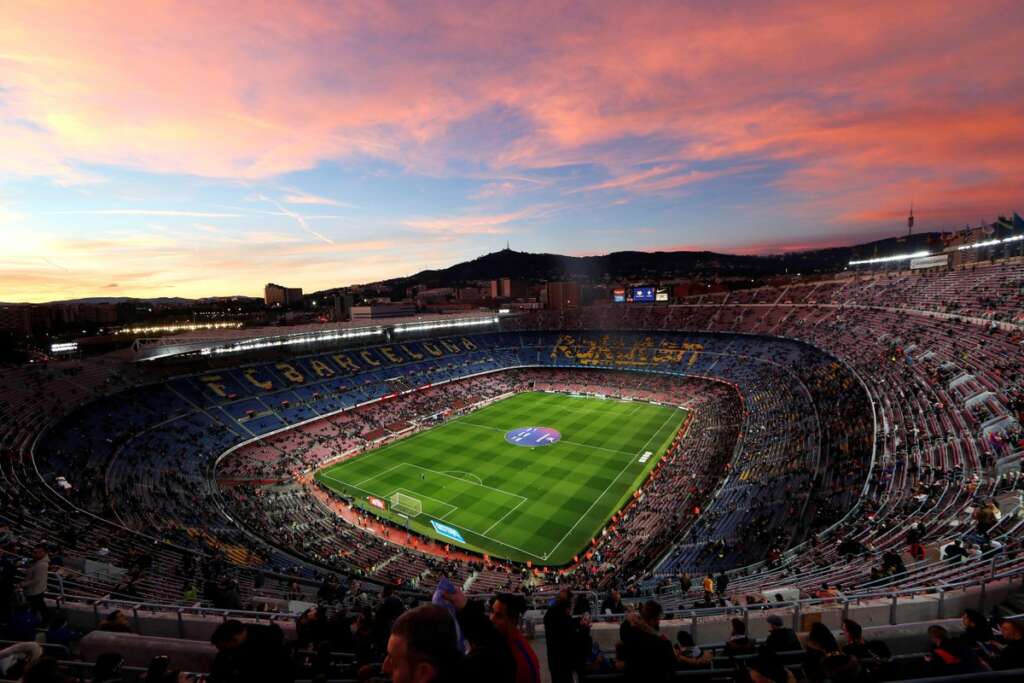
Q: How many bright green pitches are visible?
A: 1